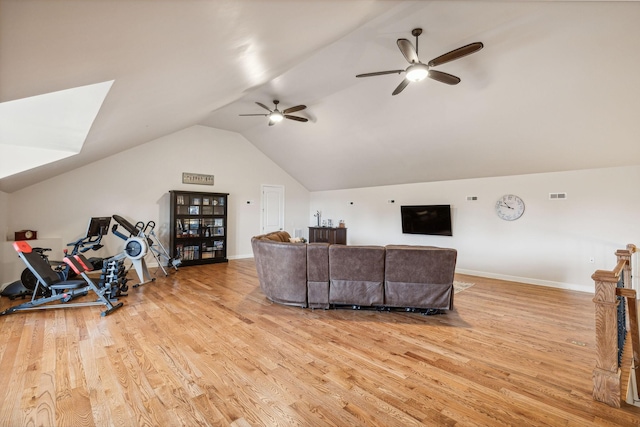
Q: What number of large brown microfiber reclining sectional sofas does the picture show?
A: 1